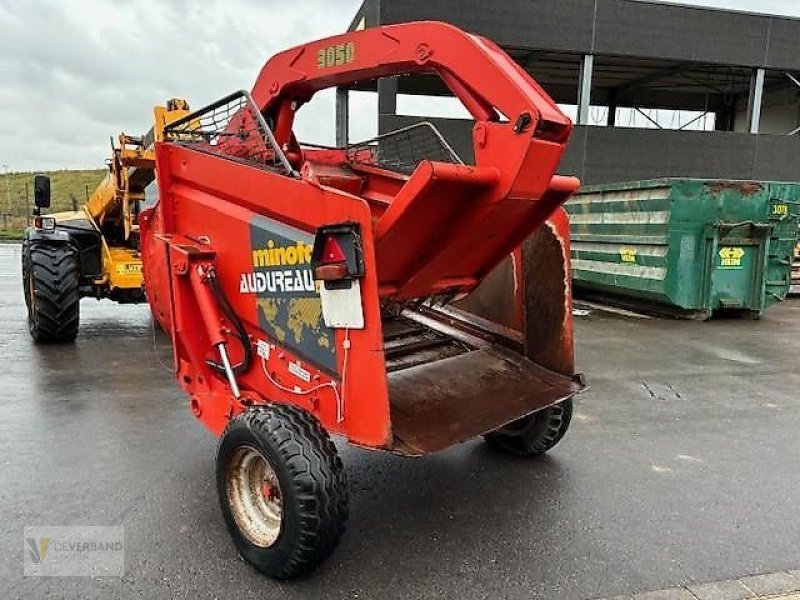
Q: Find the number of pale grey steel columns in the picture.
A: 2